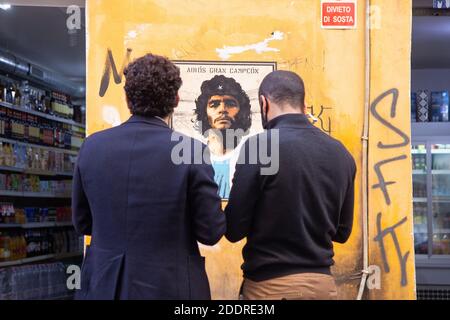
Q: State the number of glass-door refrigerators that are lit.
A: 1